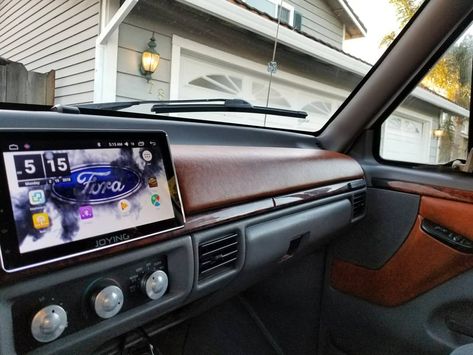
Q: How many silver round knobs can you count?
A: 3